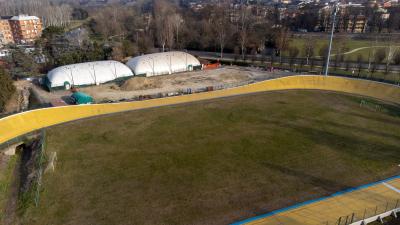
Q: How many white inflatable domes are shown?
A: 2